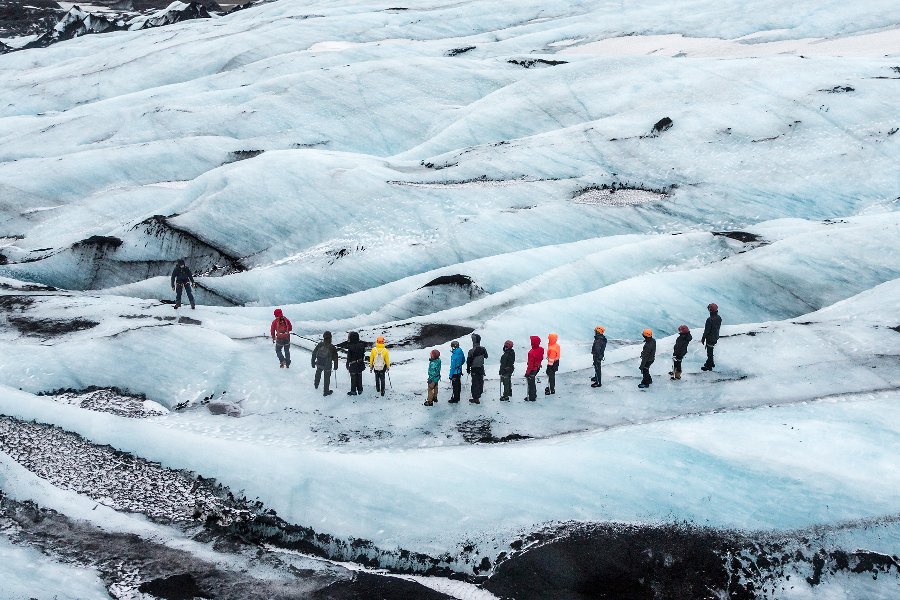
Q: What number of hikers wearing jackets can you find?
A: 15